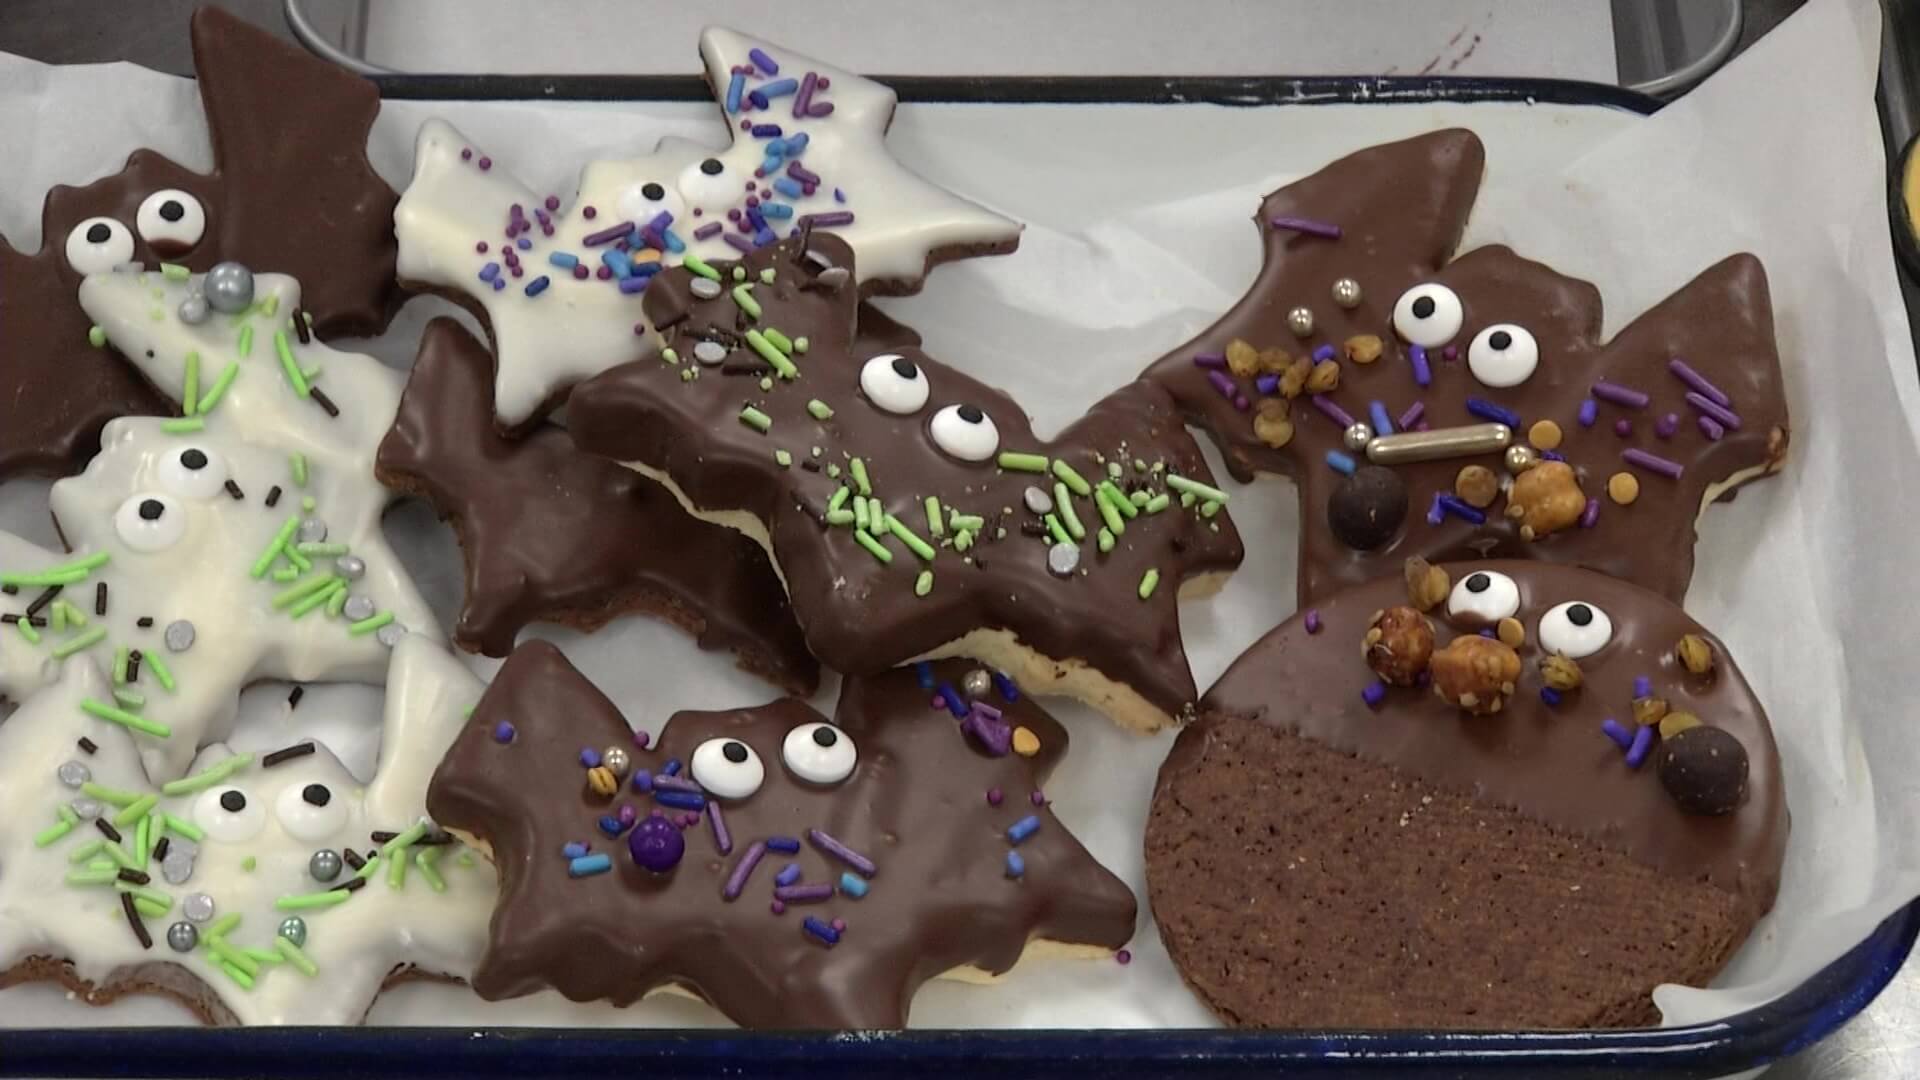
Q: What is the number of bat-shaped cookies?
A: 8